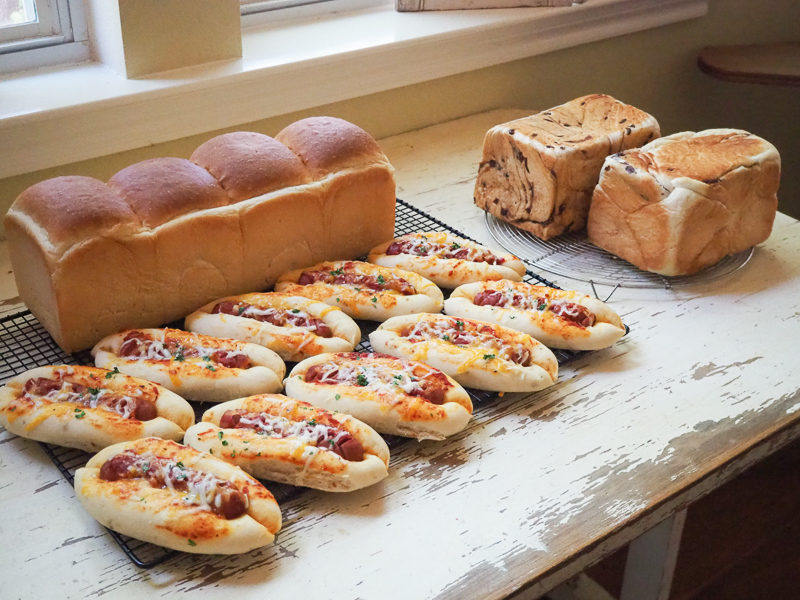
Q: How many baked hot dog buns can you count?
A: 10